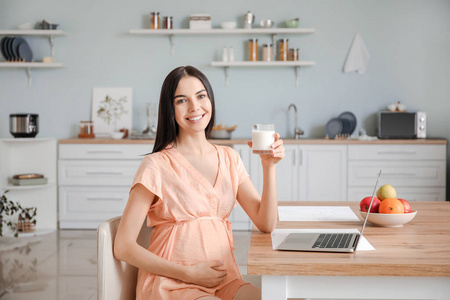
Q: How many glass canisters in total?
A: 6